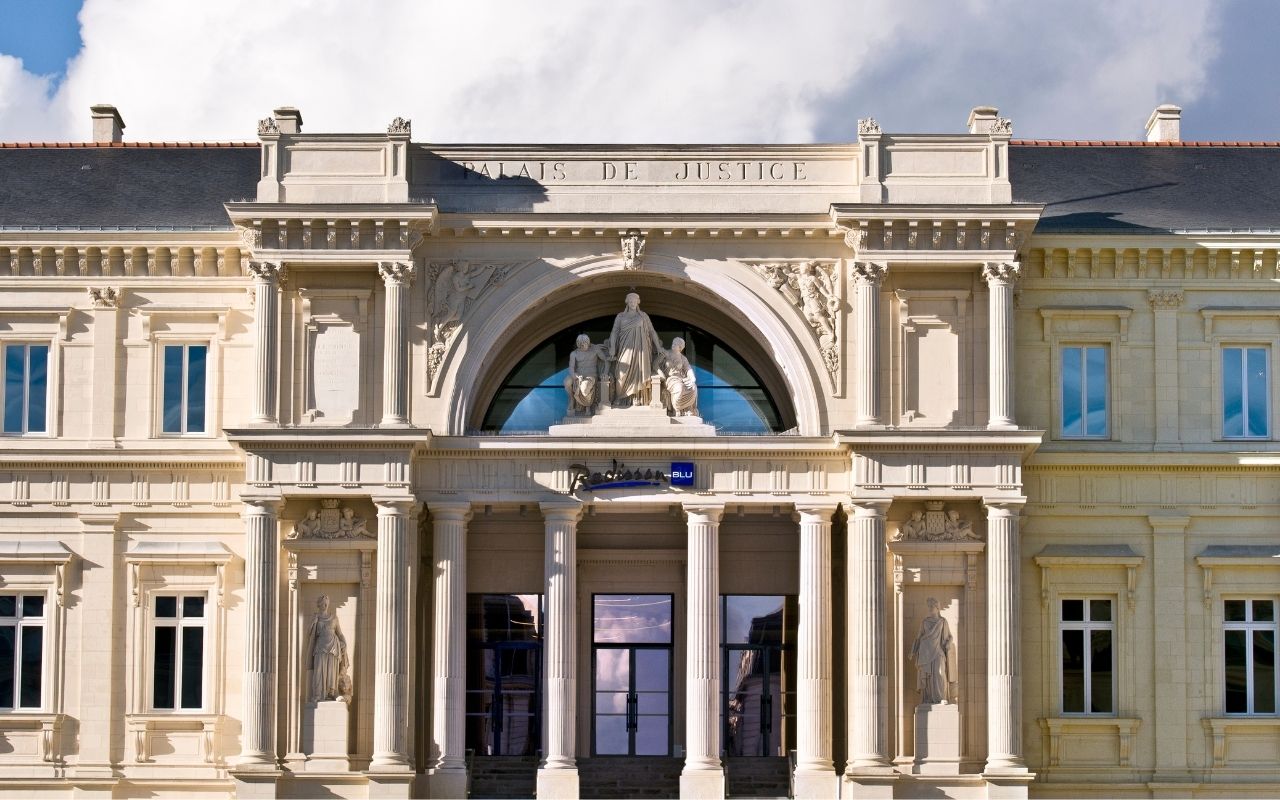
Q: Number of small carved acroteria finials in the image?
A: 4